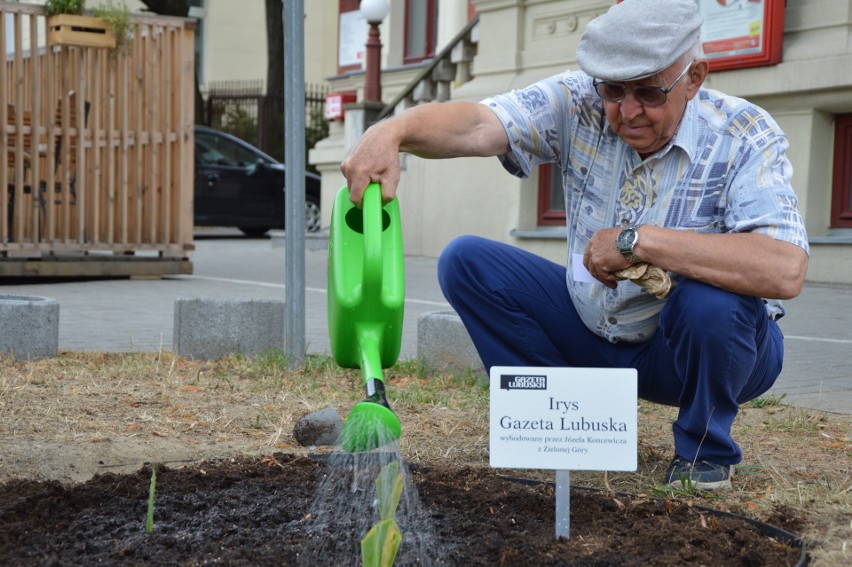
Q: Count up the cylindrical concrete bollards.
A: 3